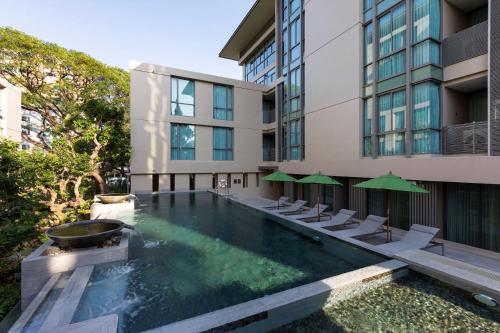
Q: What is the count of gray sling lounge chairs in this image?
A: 6